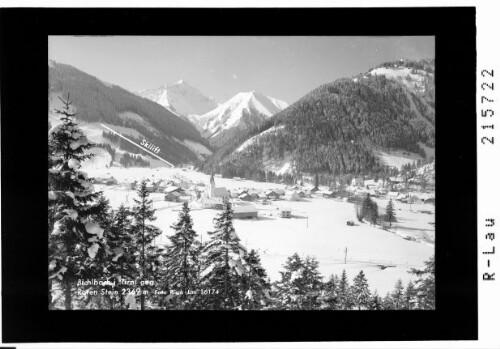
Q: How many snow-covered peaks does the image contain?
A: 2